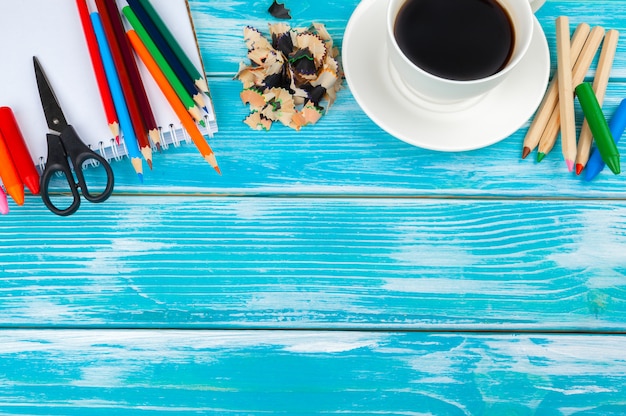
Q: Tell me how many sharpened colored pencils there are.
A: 12